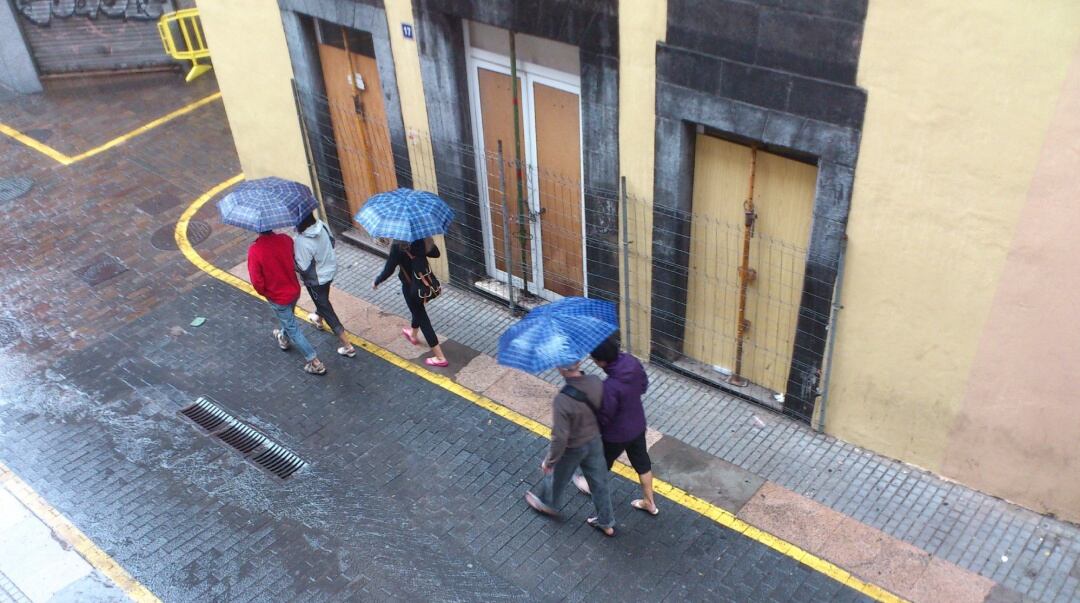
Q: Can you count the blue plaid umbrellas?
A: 3